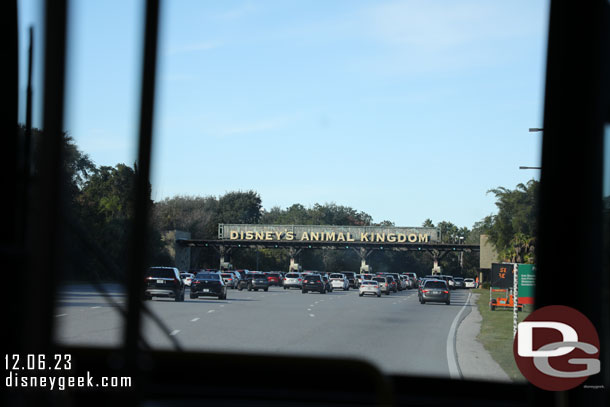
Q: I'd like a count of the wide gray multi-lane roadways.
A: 1